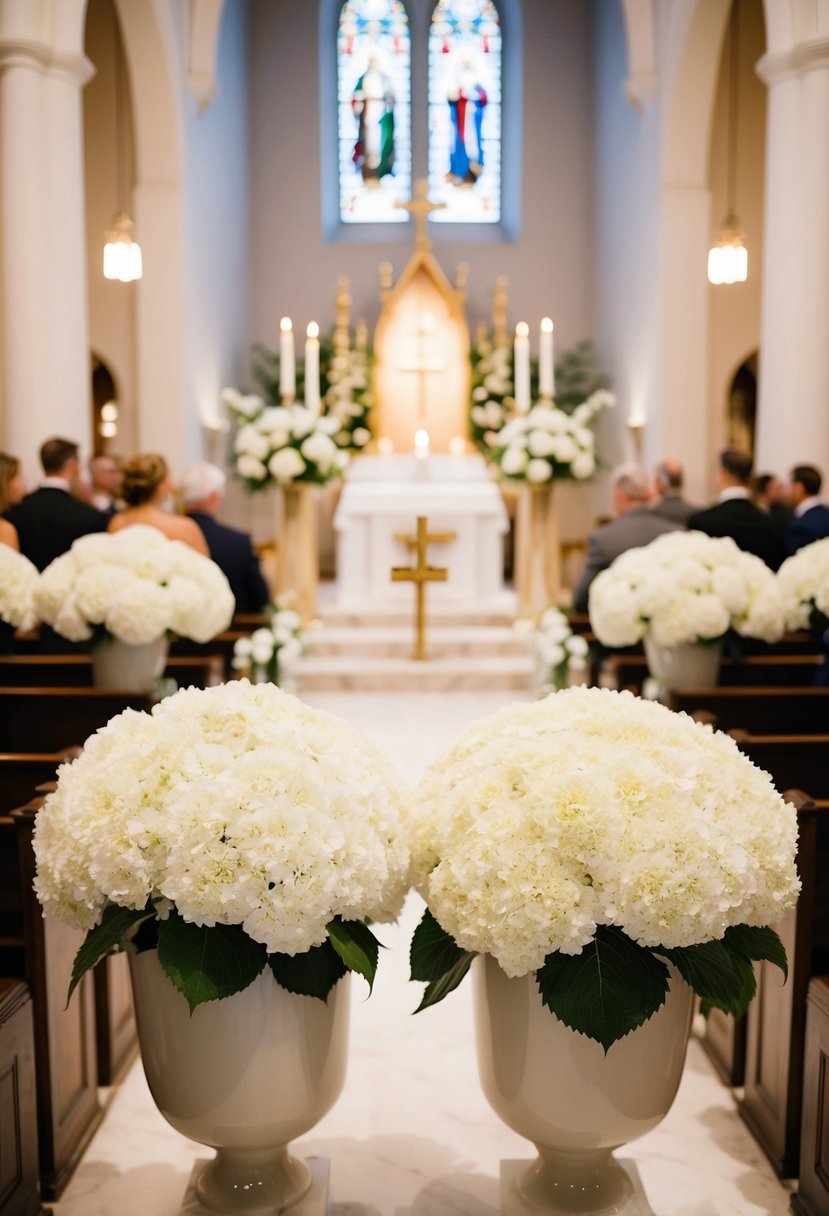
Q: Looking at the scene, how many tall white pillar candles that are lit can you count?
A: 4